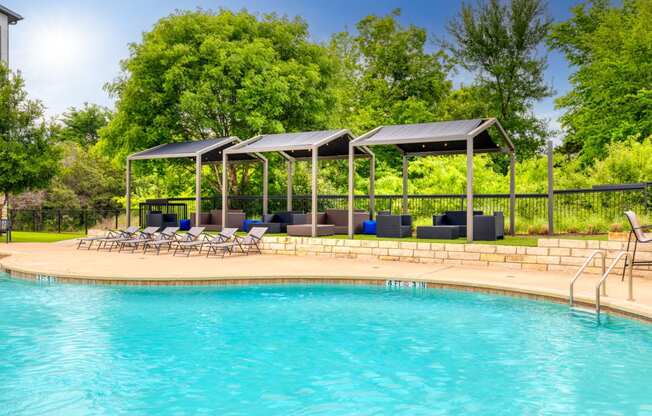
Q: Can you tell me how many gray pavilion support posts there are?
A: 11